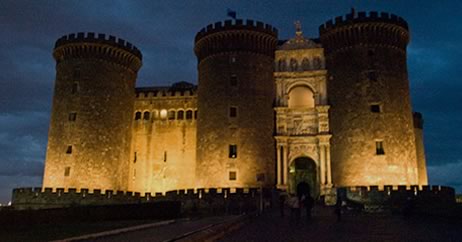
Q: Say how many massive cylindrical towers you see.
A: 3